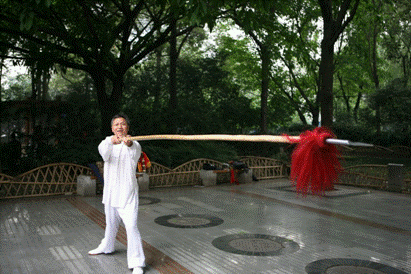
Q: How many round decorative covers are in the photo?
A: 4